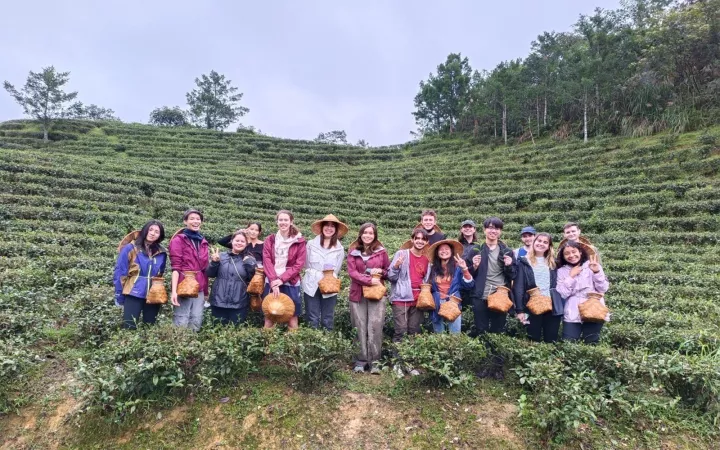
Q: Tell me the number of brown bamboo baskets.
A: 11